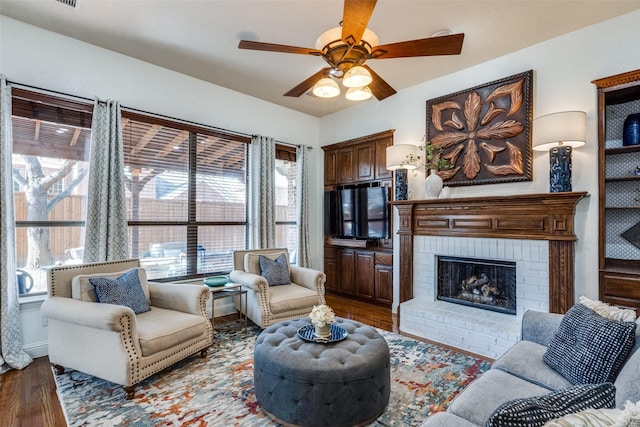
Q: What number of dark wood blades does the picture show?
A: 5